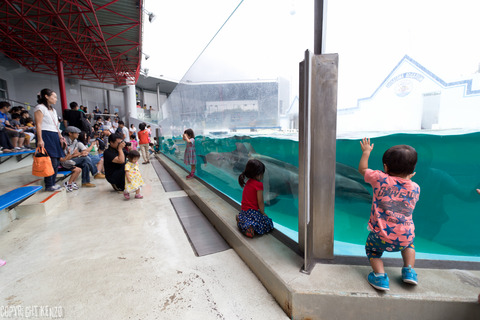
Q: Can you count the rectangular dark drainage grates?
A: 2